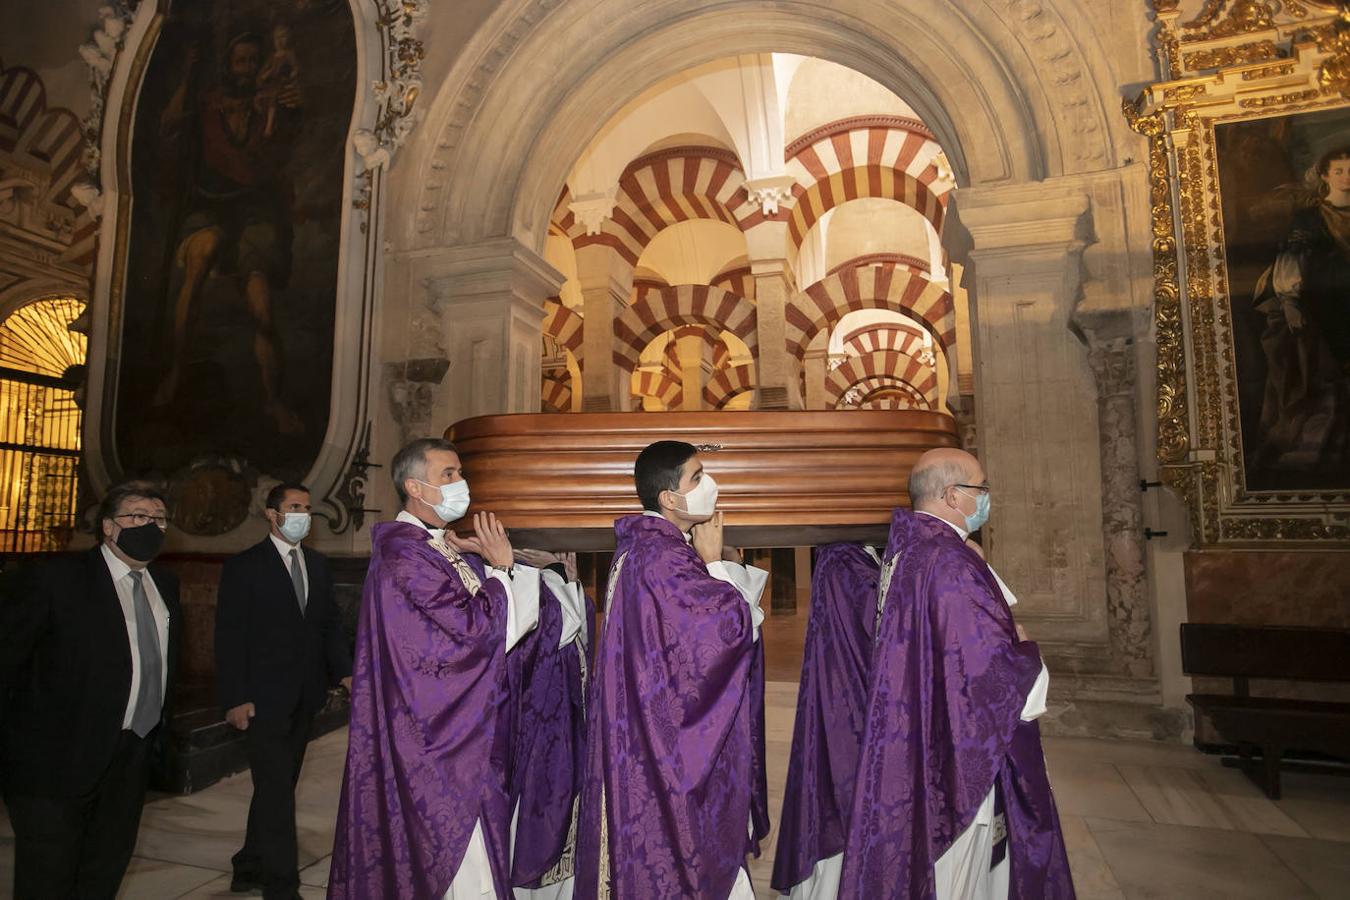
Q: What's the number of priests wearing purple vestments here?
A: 5